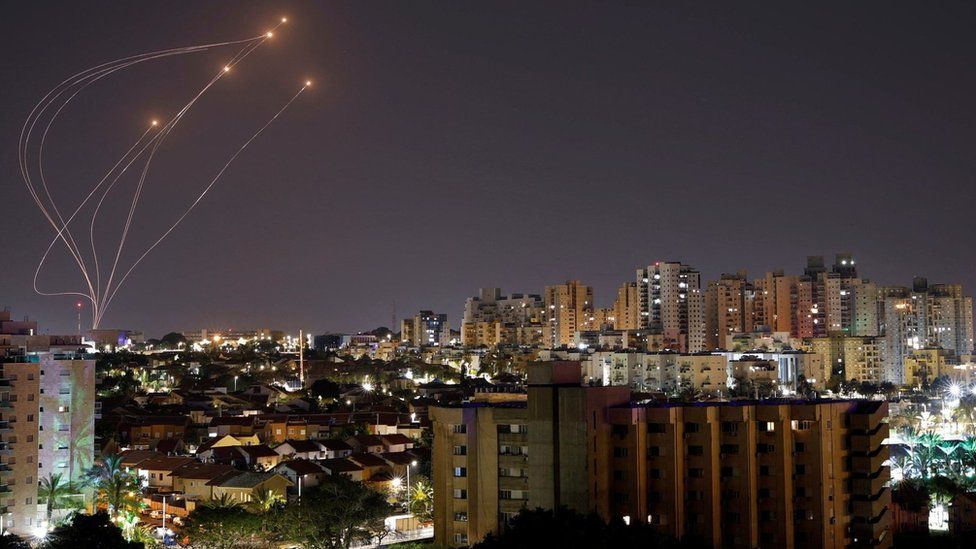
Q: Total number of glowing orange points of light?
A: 5